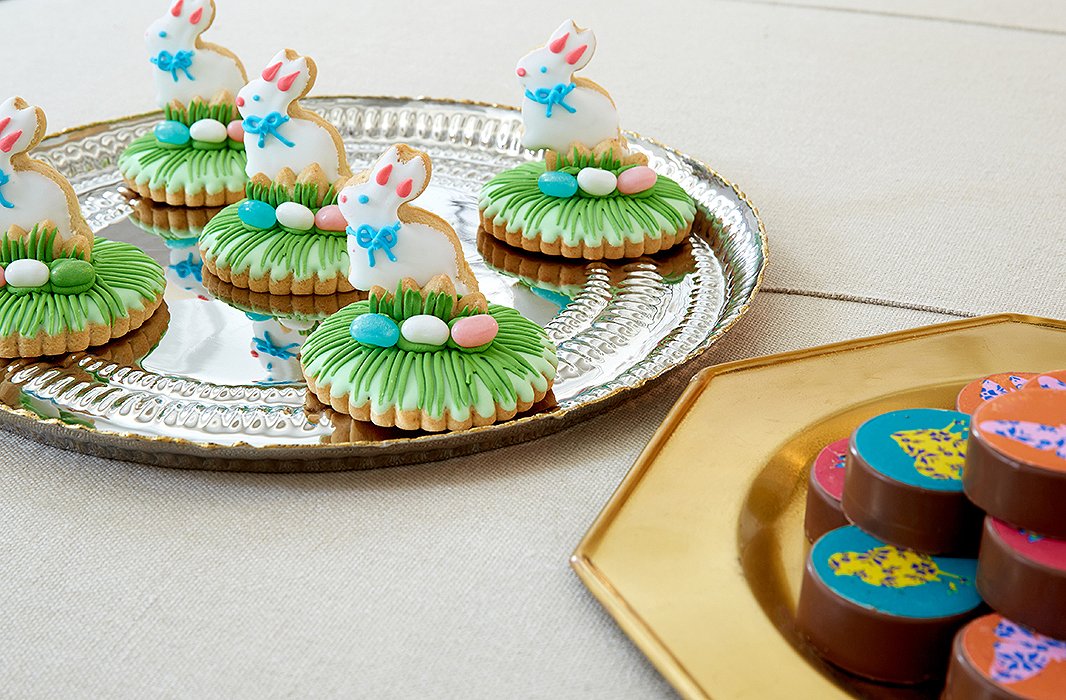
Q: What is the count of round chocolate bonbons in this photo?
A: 8